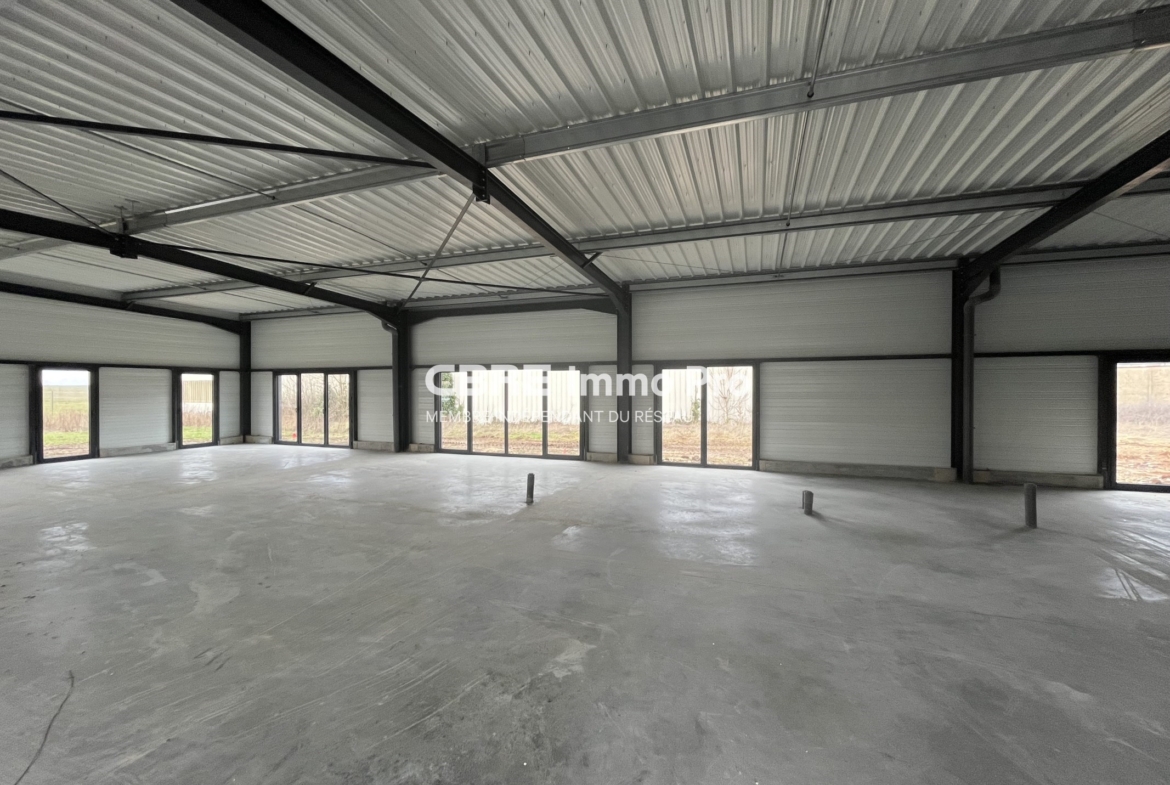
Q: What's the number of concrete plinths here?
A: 10